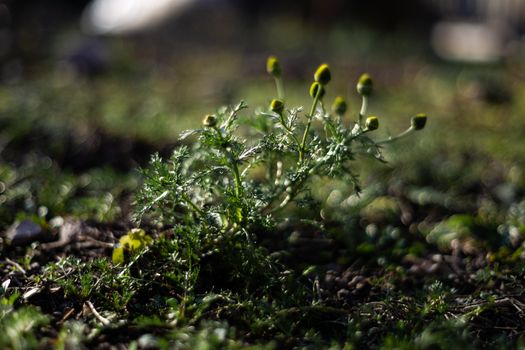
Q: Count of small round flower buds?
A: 9